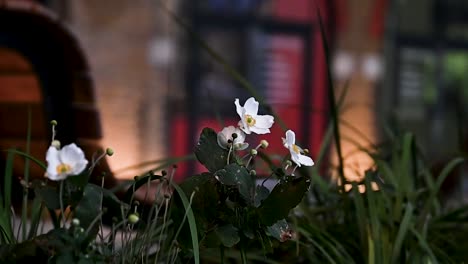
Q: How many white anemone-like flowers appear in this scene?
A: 4